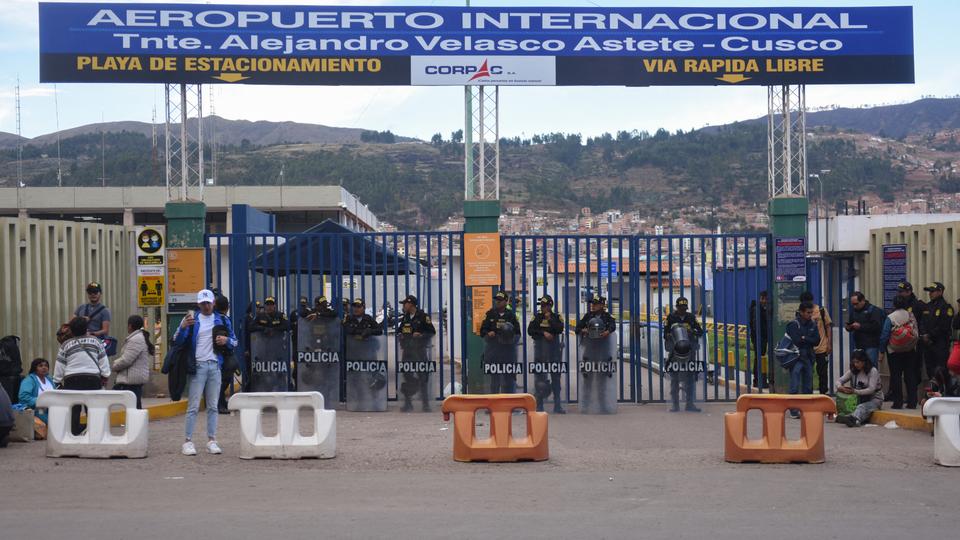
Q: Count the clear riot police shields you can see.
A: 8